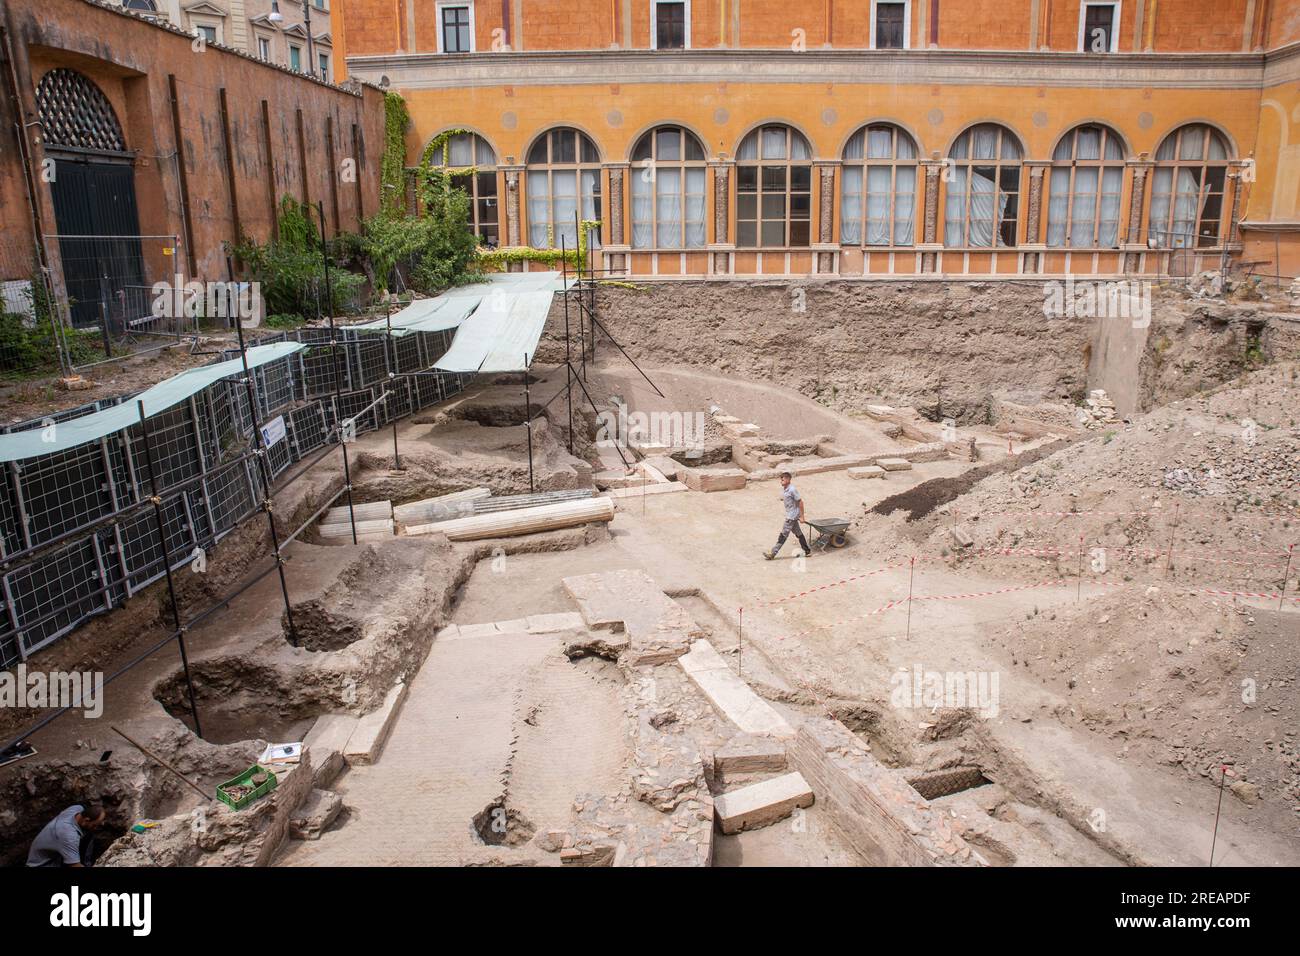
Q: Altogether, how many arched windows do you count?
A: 8